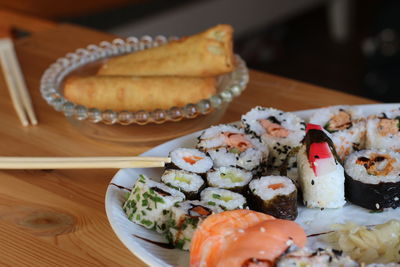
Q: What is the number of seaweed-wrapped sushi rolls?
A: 6